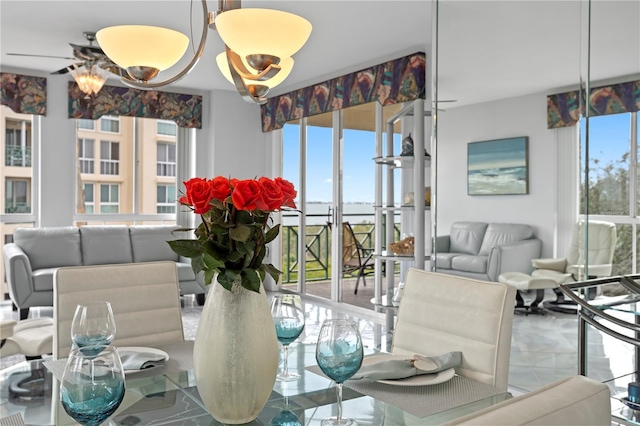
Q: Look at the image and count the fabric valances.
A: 4